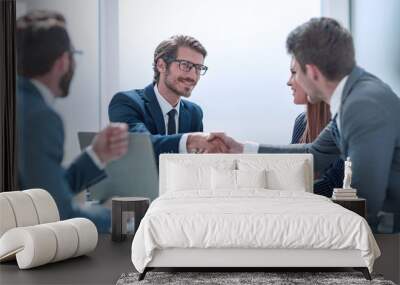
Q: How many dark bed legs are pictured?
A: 2